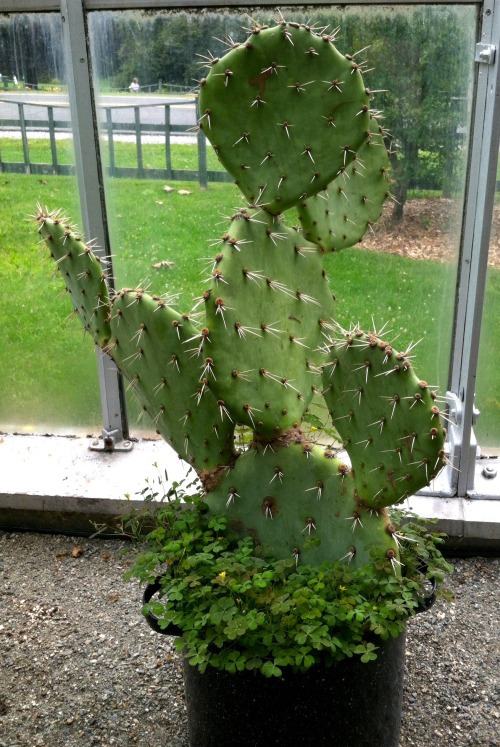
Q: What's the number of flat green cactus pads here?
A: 7